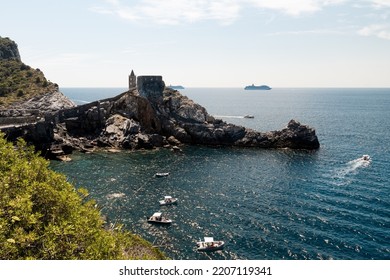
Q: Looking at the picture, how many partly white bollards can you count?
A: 0